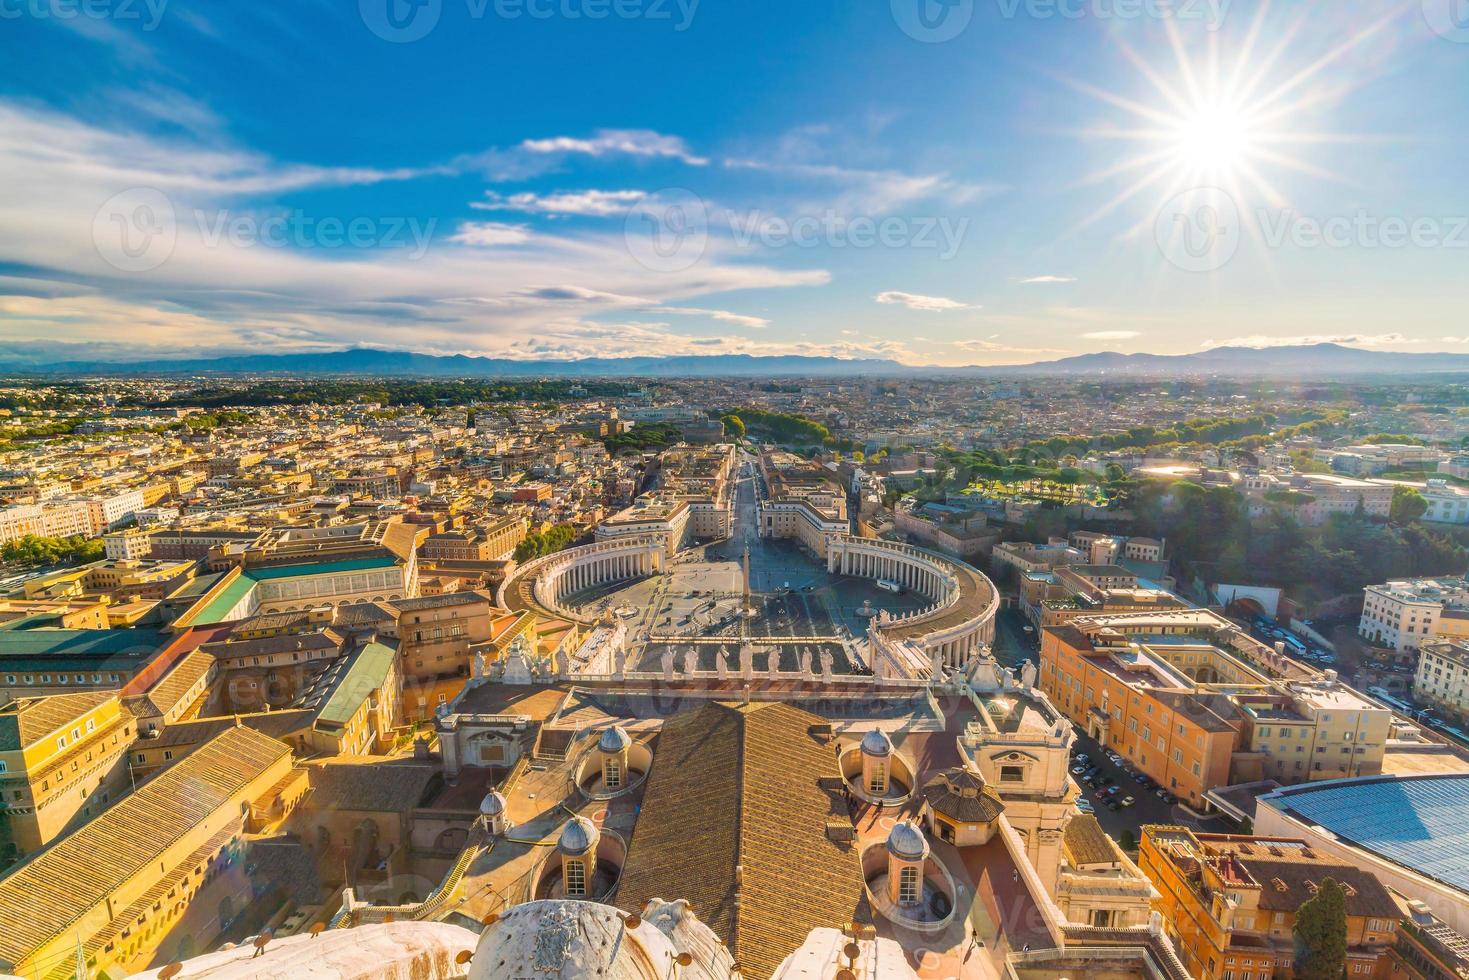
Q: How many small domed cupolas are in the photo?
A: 5